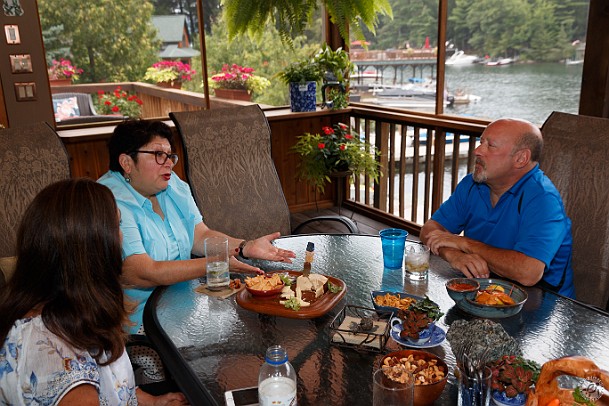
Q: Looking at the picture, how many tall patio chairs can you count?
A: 3